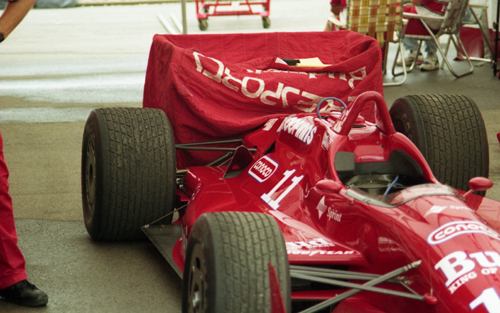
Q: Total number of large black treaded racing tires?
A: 3